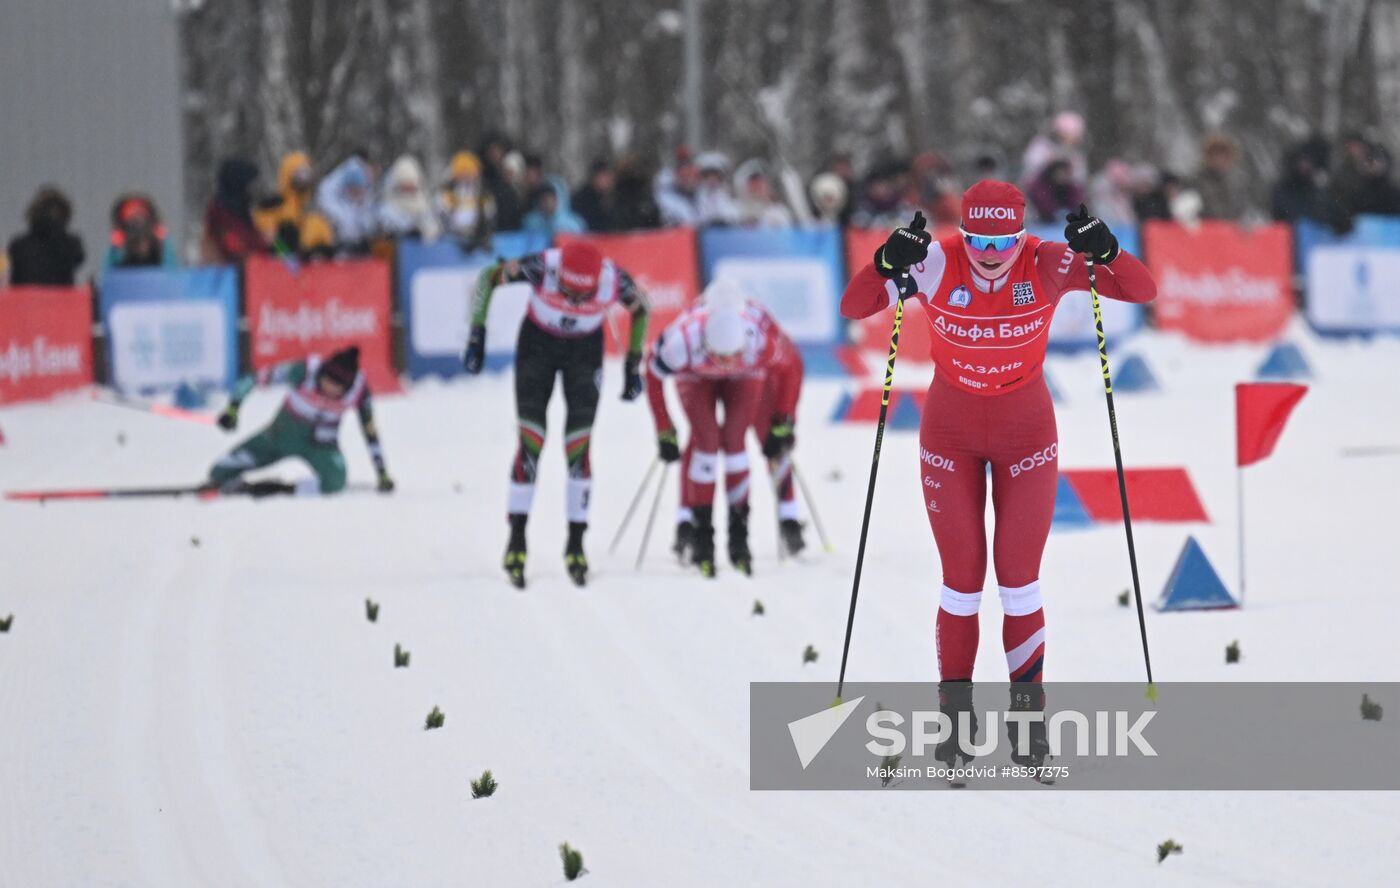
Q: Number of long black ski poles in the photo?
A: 2